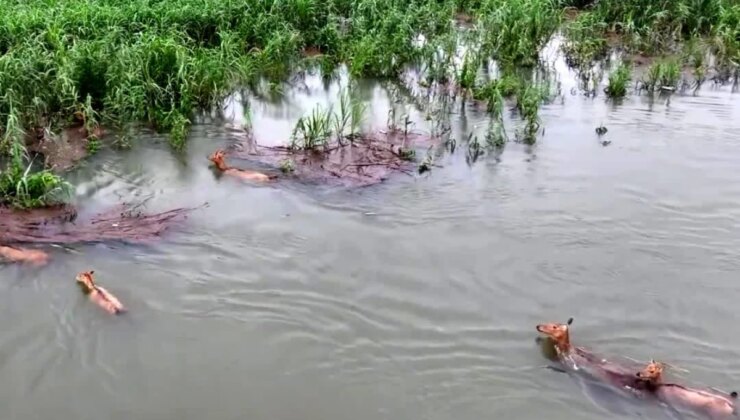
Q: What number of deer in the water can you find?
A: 5